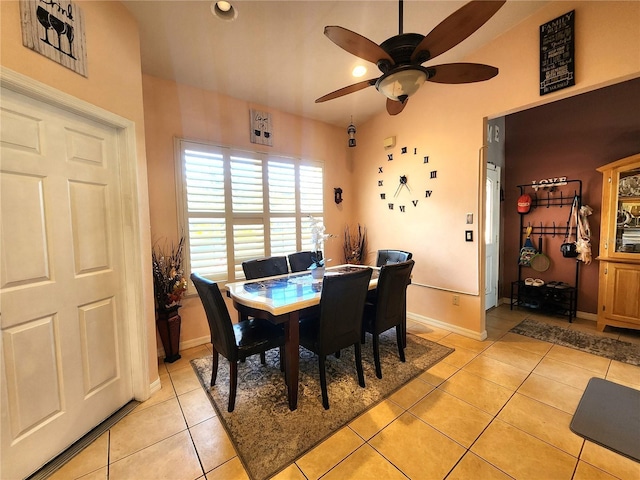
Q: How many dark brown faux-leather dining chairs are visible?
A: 6